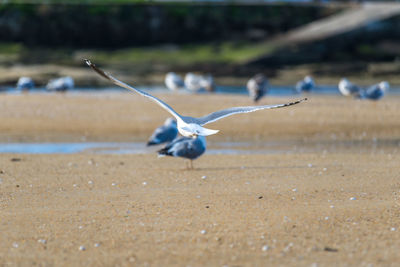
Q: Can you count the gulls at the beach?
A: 12